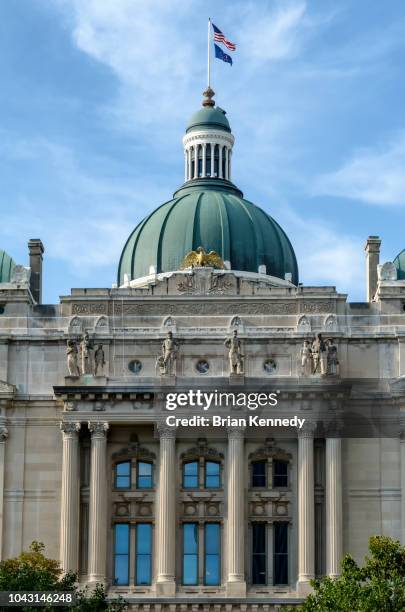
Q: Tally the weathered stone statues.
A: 8